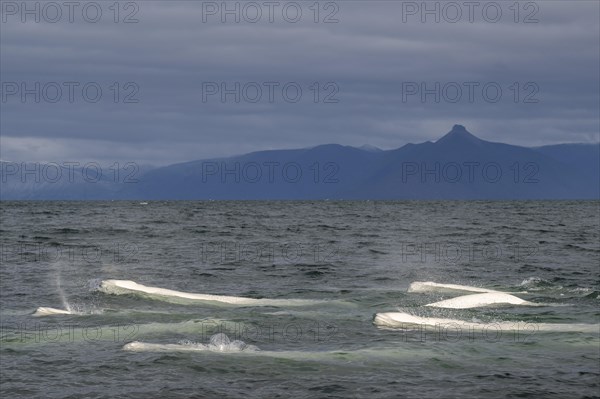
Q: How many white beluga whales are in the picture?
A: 6